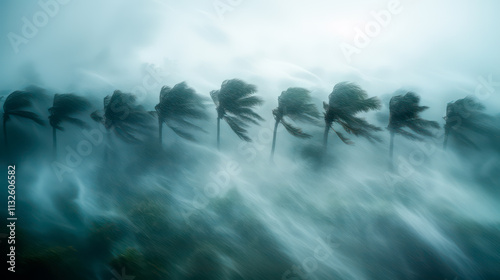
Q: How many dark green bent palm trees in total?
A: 9